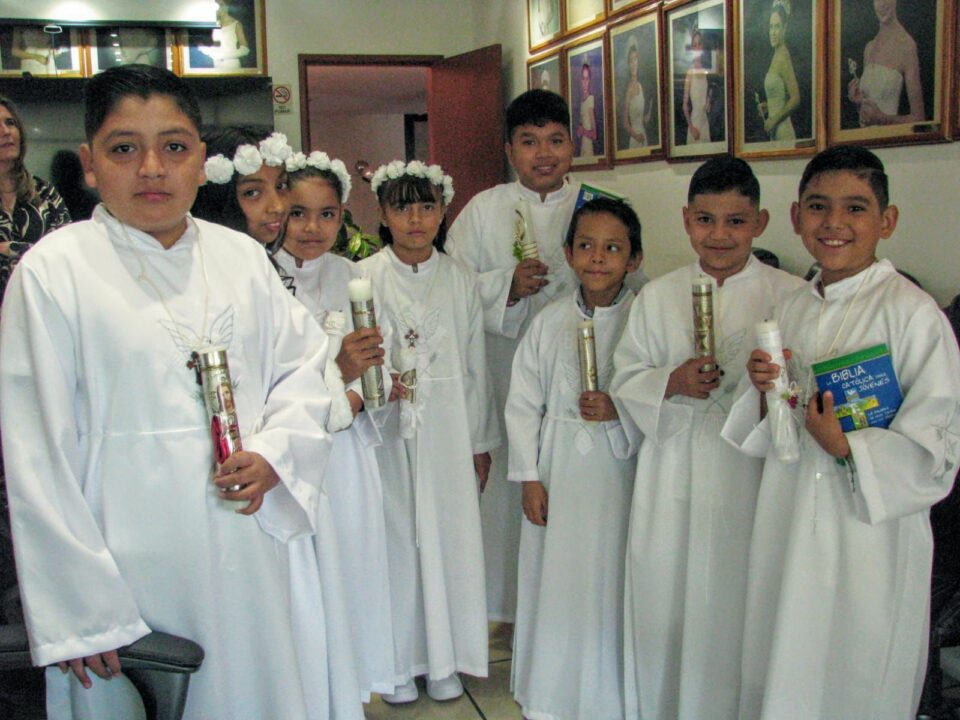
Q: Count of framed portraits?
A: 12